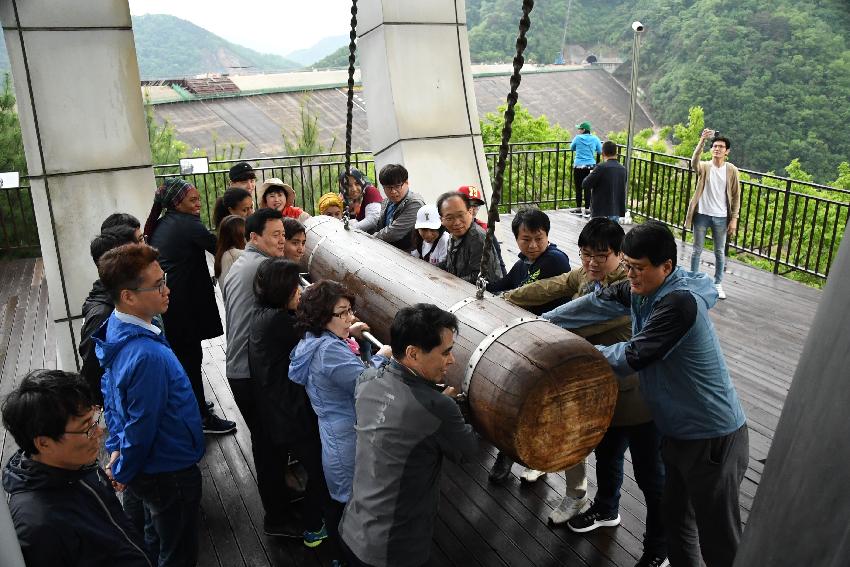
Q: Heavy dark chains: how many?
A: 2